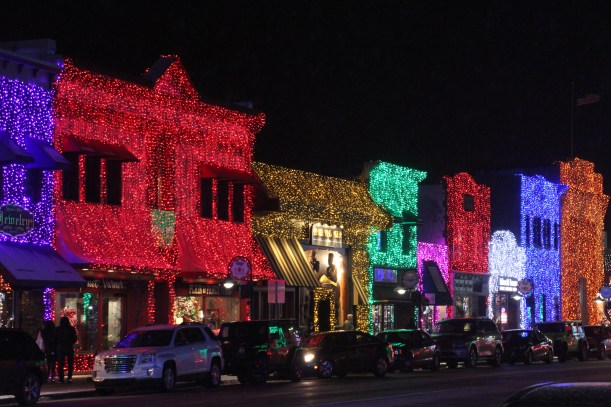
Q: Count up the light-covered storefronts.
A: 9